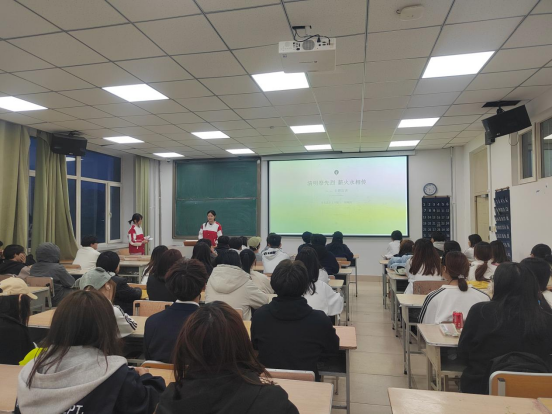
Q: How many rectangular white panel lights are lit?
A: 12